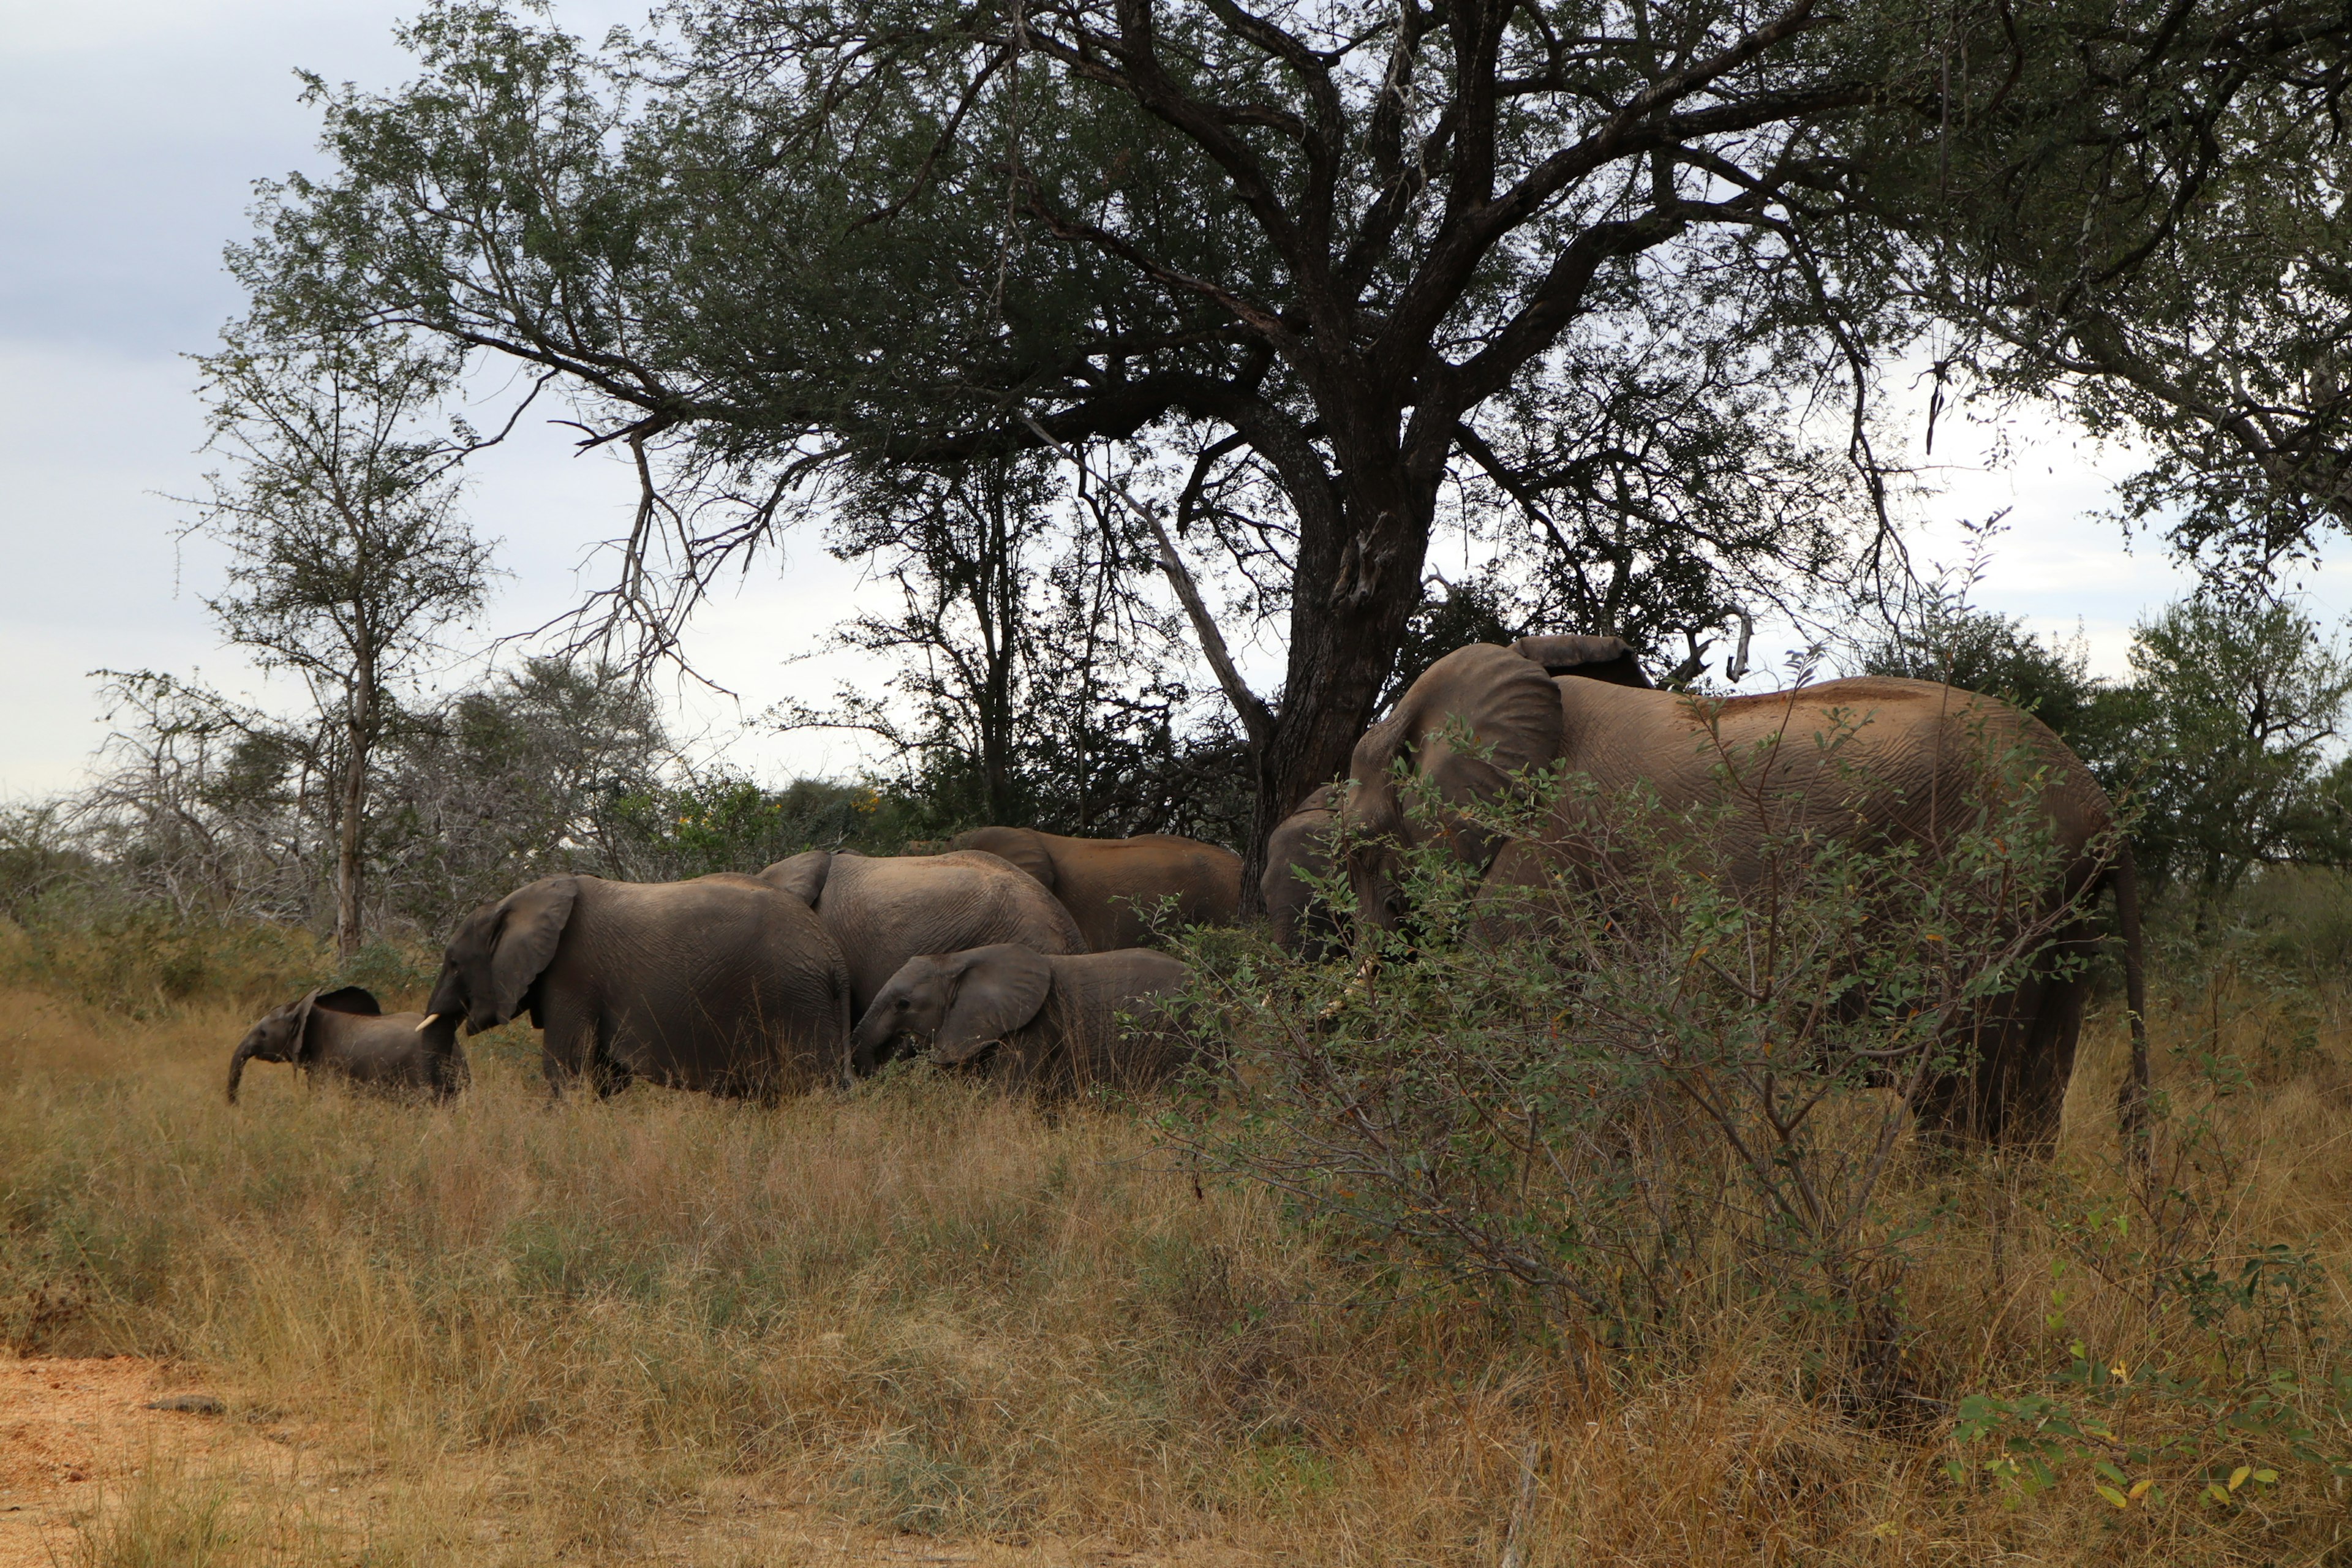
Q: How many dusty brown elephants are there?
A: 7